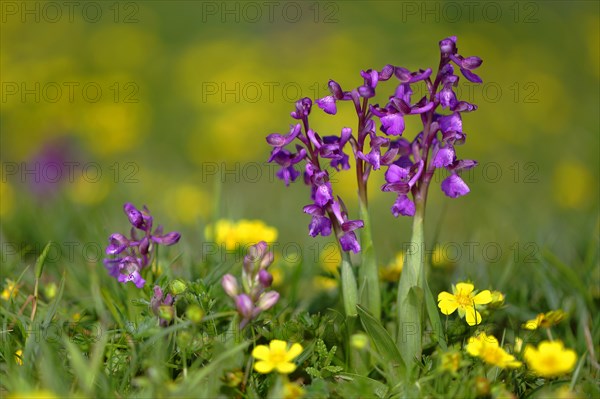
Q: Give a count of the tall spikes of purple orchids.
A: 3